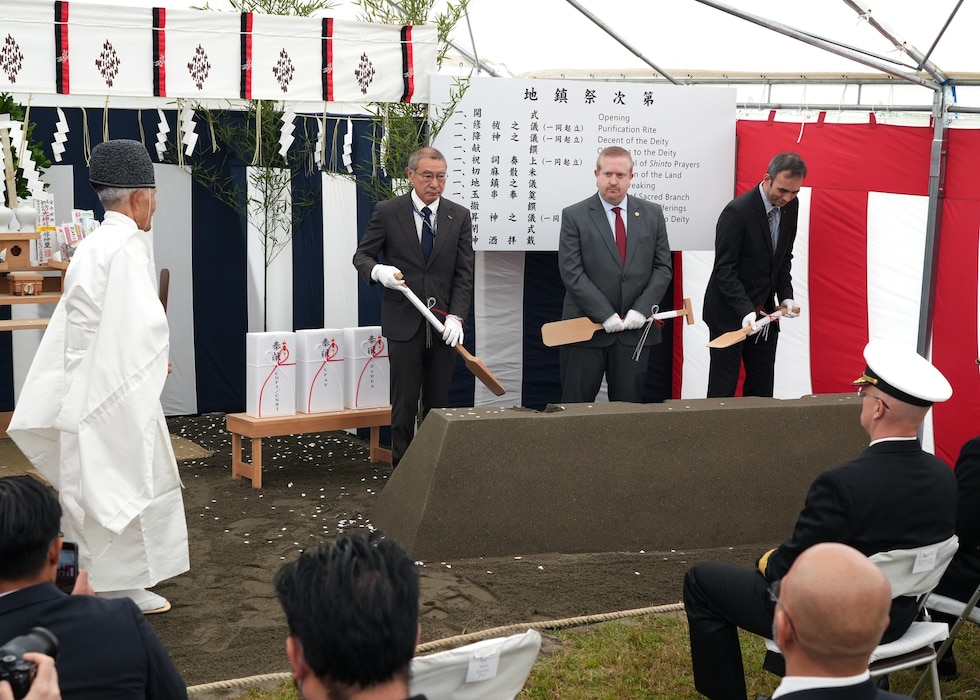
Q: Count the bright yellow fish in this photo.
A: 0